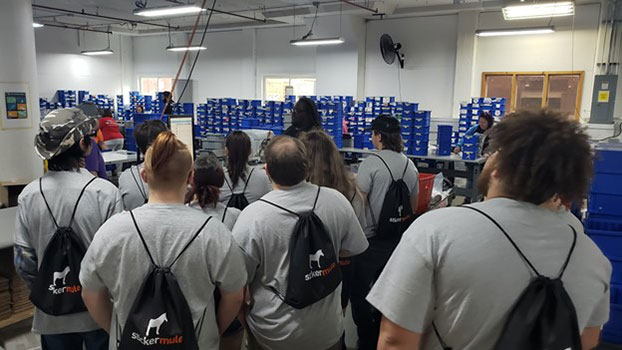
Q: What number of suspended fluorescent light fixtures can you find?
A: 7